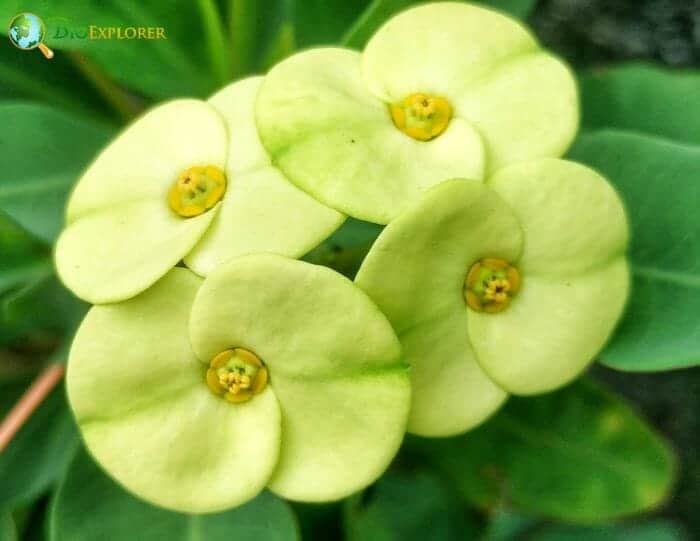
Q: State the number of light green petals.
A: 8